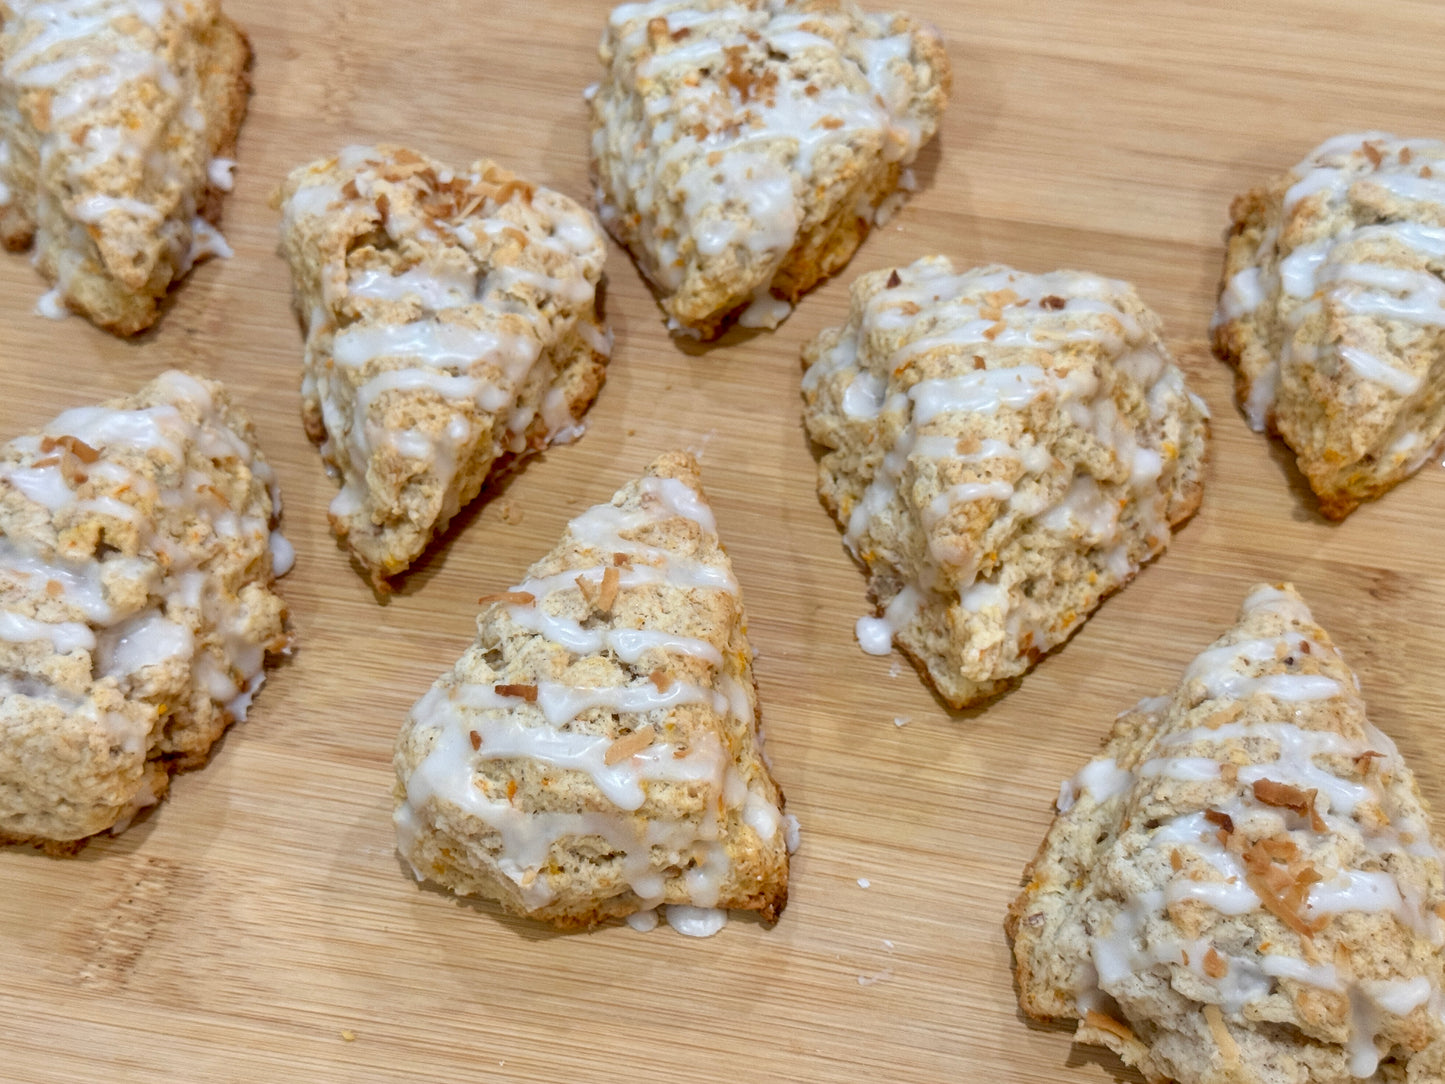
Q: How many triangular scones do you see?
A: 8